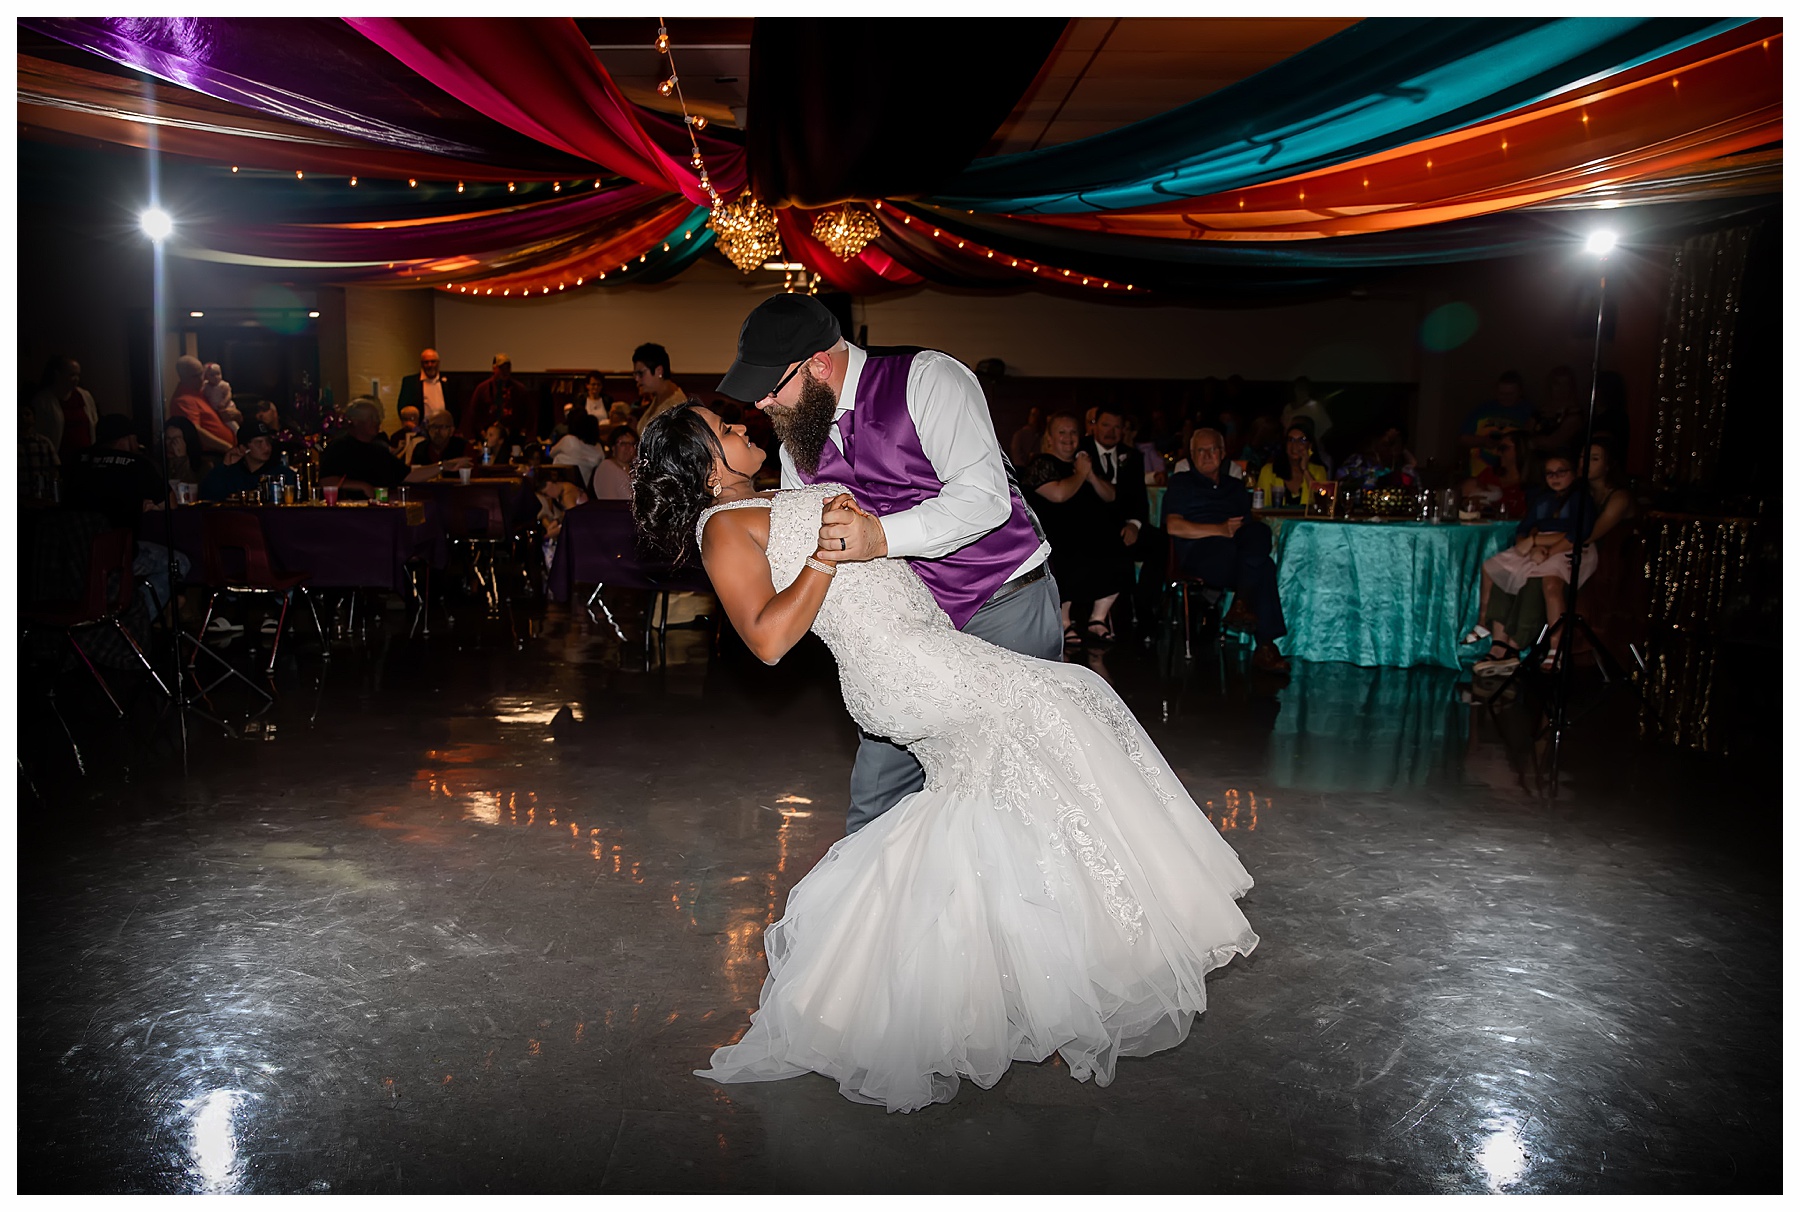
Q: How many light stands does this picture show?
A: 2